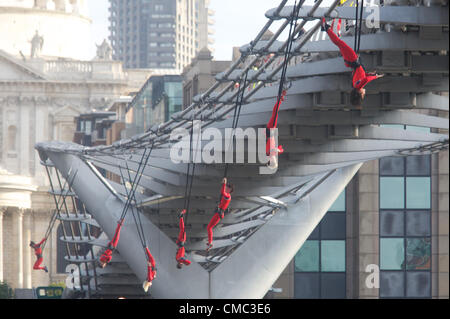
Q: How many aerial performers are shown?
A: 7